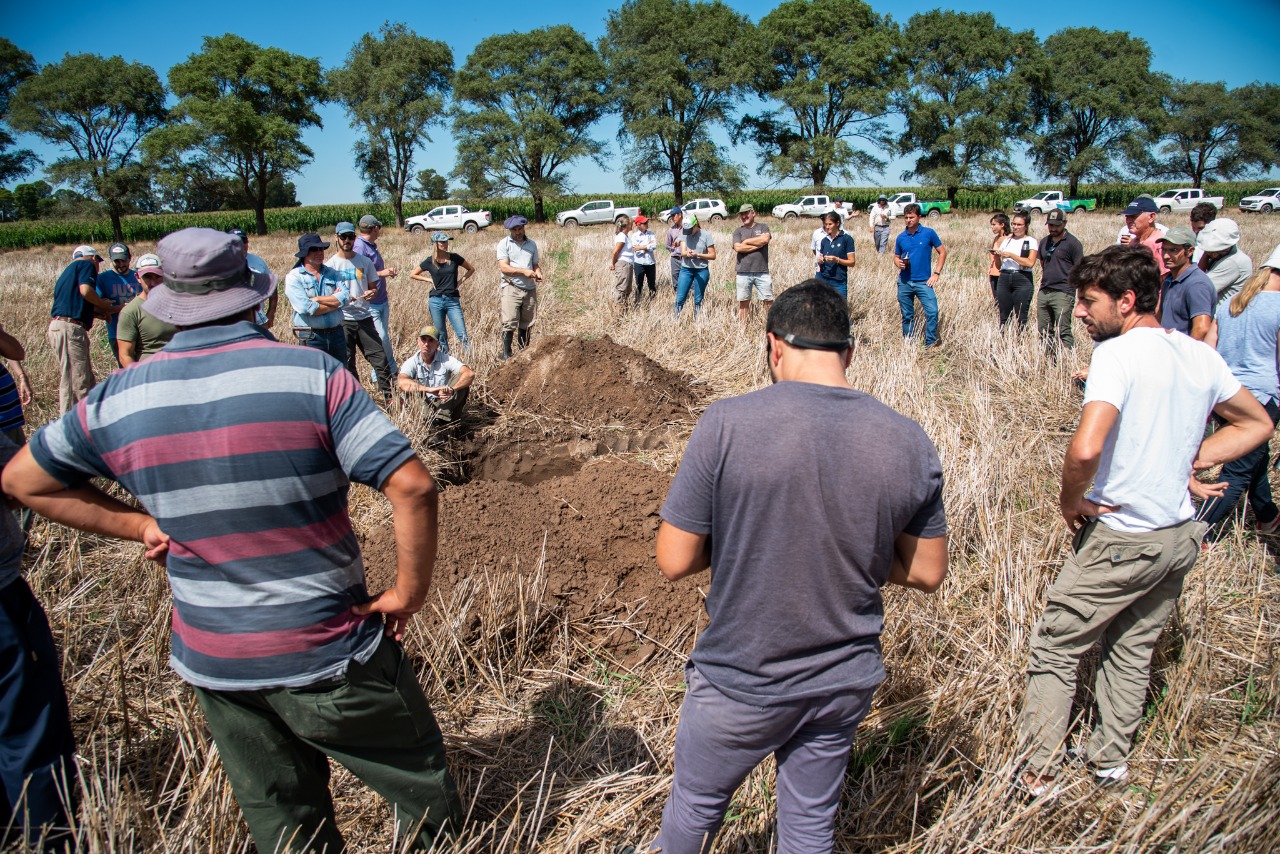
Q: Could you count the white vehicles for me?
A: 8